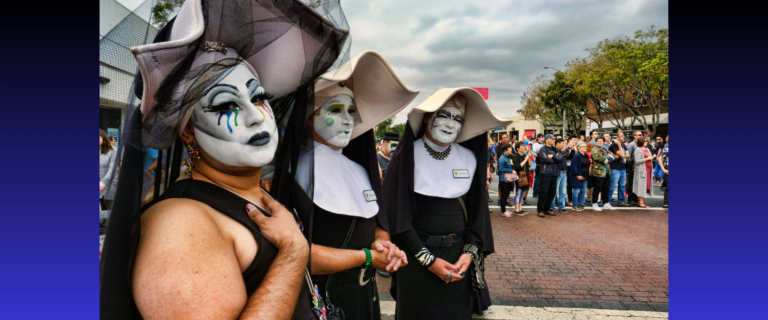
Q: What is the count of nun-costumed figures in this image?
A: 3